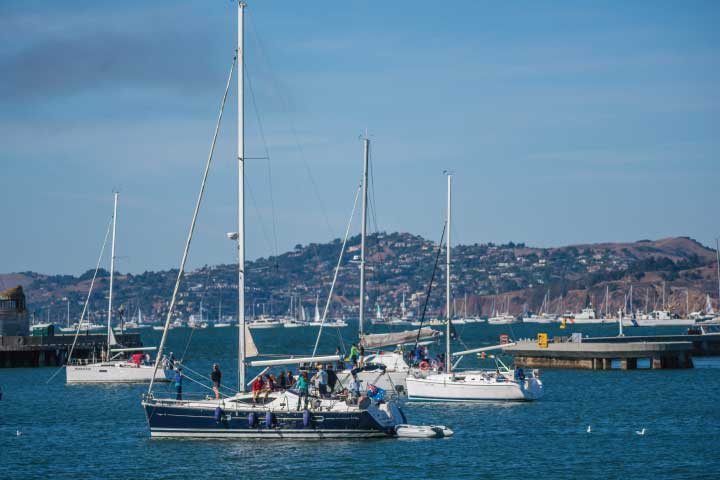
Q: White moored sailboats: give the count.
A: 3